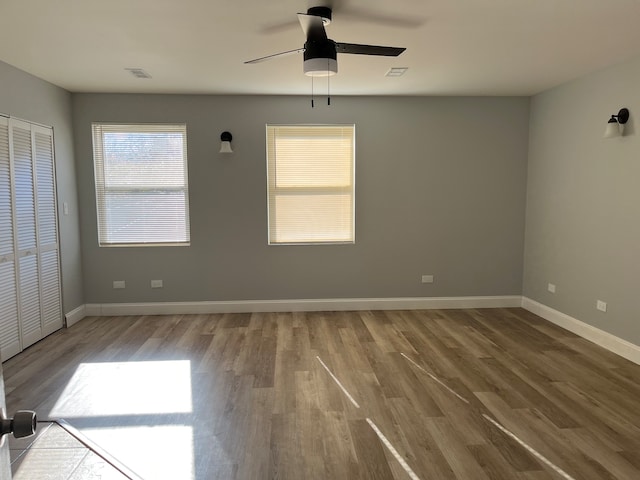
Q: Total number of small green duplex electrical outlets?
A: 0